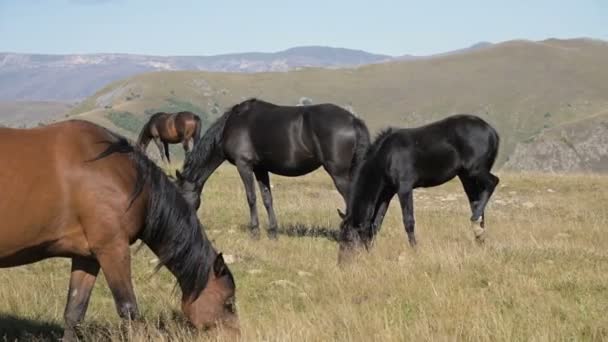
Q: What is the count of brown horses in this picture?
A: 2